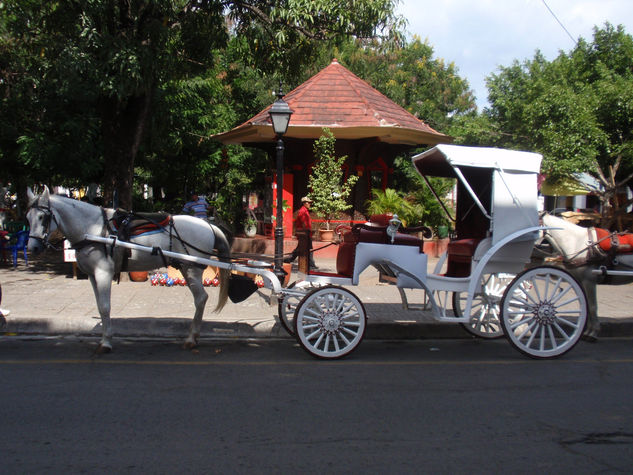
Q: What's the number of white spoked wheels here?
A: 4